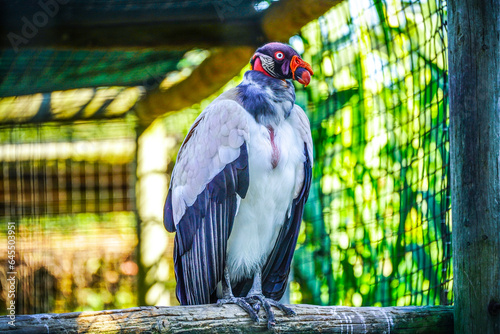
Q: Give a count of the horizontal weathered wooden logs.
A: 1